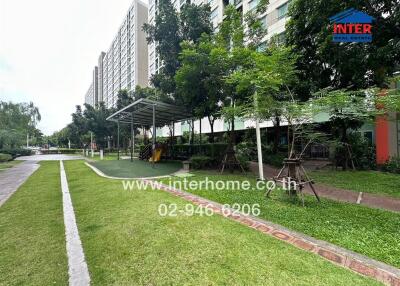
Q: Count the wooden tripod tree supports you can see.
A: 3